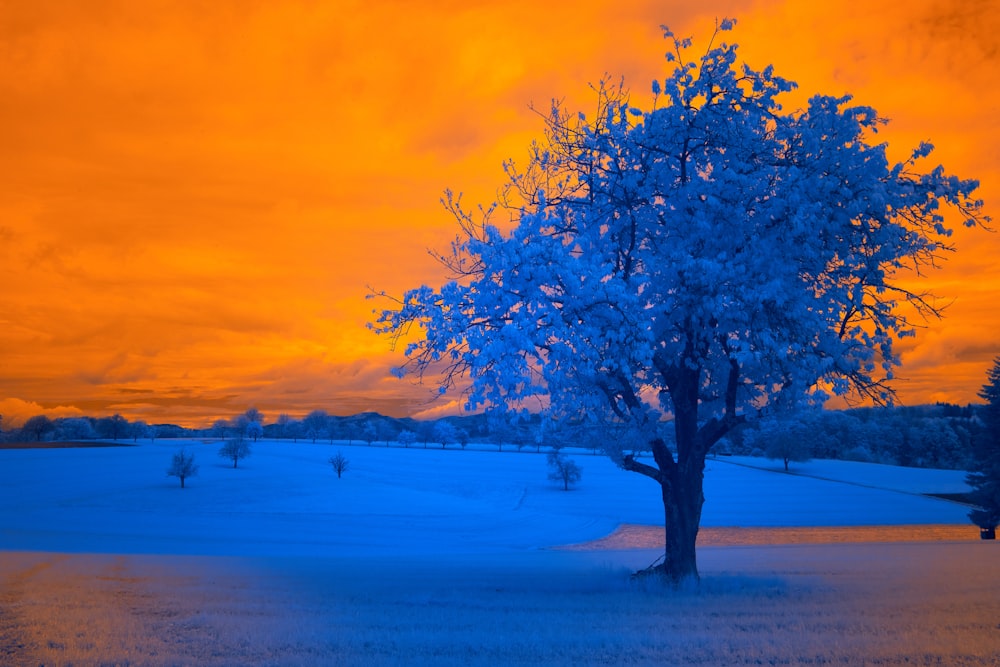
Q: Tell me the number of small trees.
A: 4